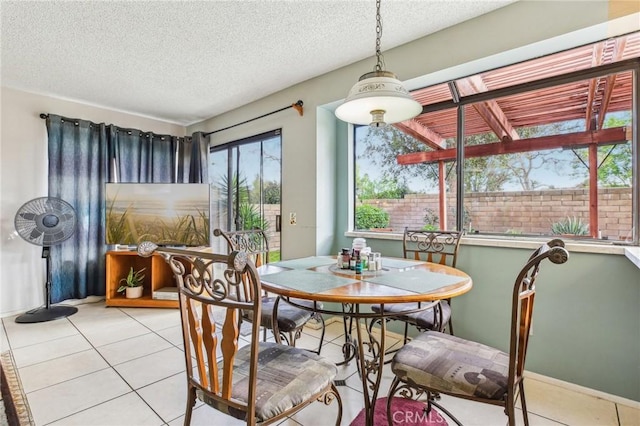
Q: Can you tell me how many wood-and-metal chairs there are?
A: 4